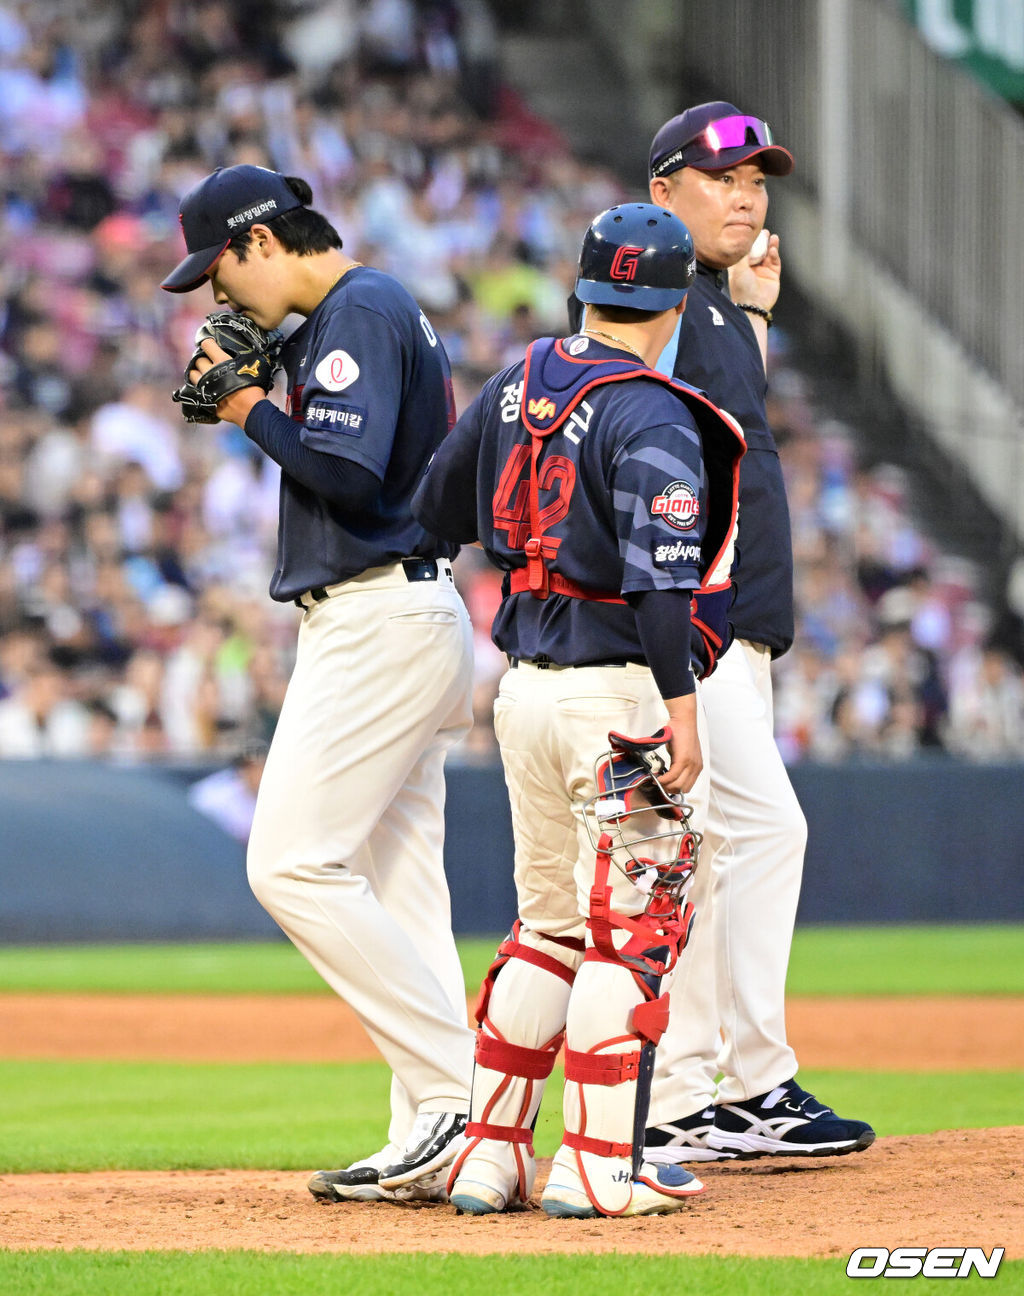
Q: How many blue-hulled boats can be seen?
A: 0